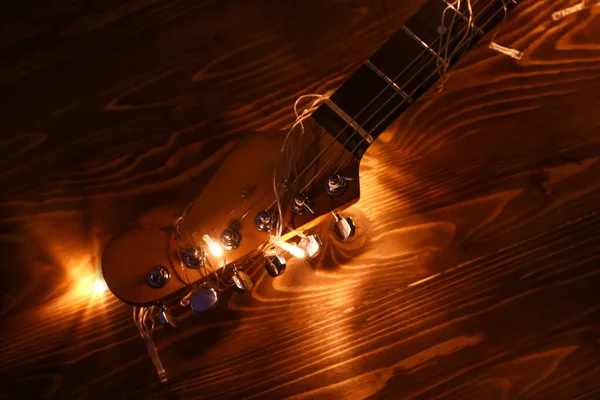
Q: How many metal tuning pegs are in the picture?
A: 6